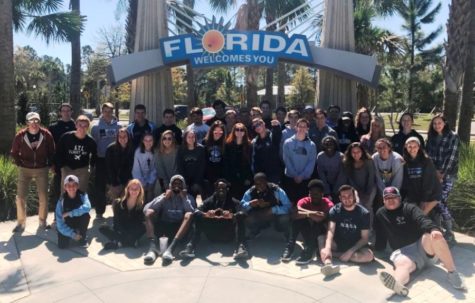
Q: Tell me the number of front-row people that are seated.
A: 8